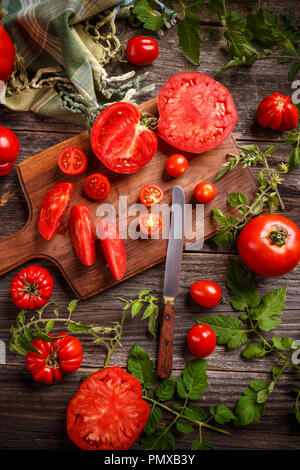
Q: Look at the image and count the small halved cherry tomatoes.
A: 4